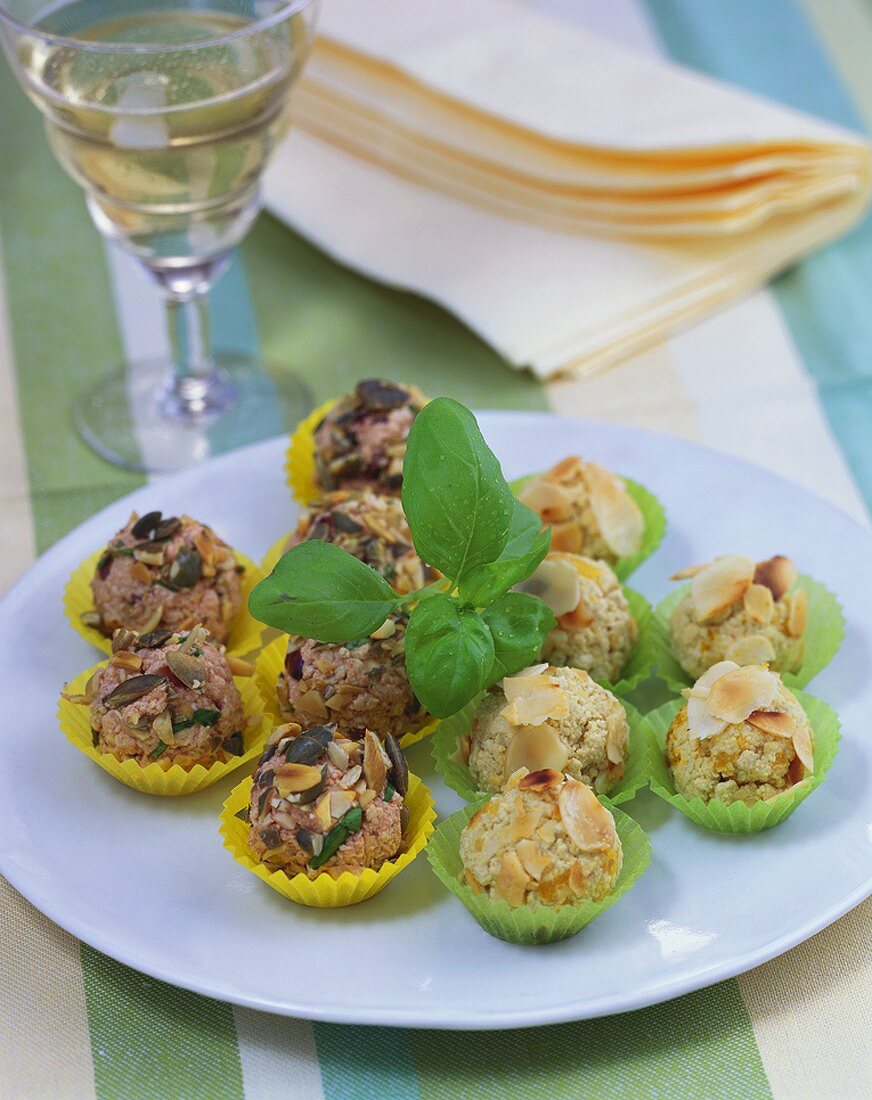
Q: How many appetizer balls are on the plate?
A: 12